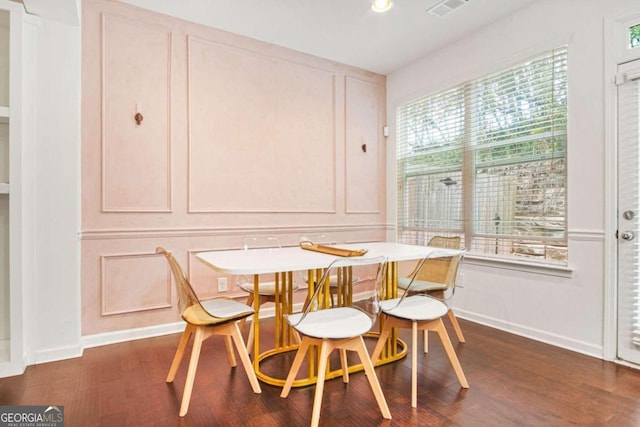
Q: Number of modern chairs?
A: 6